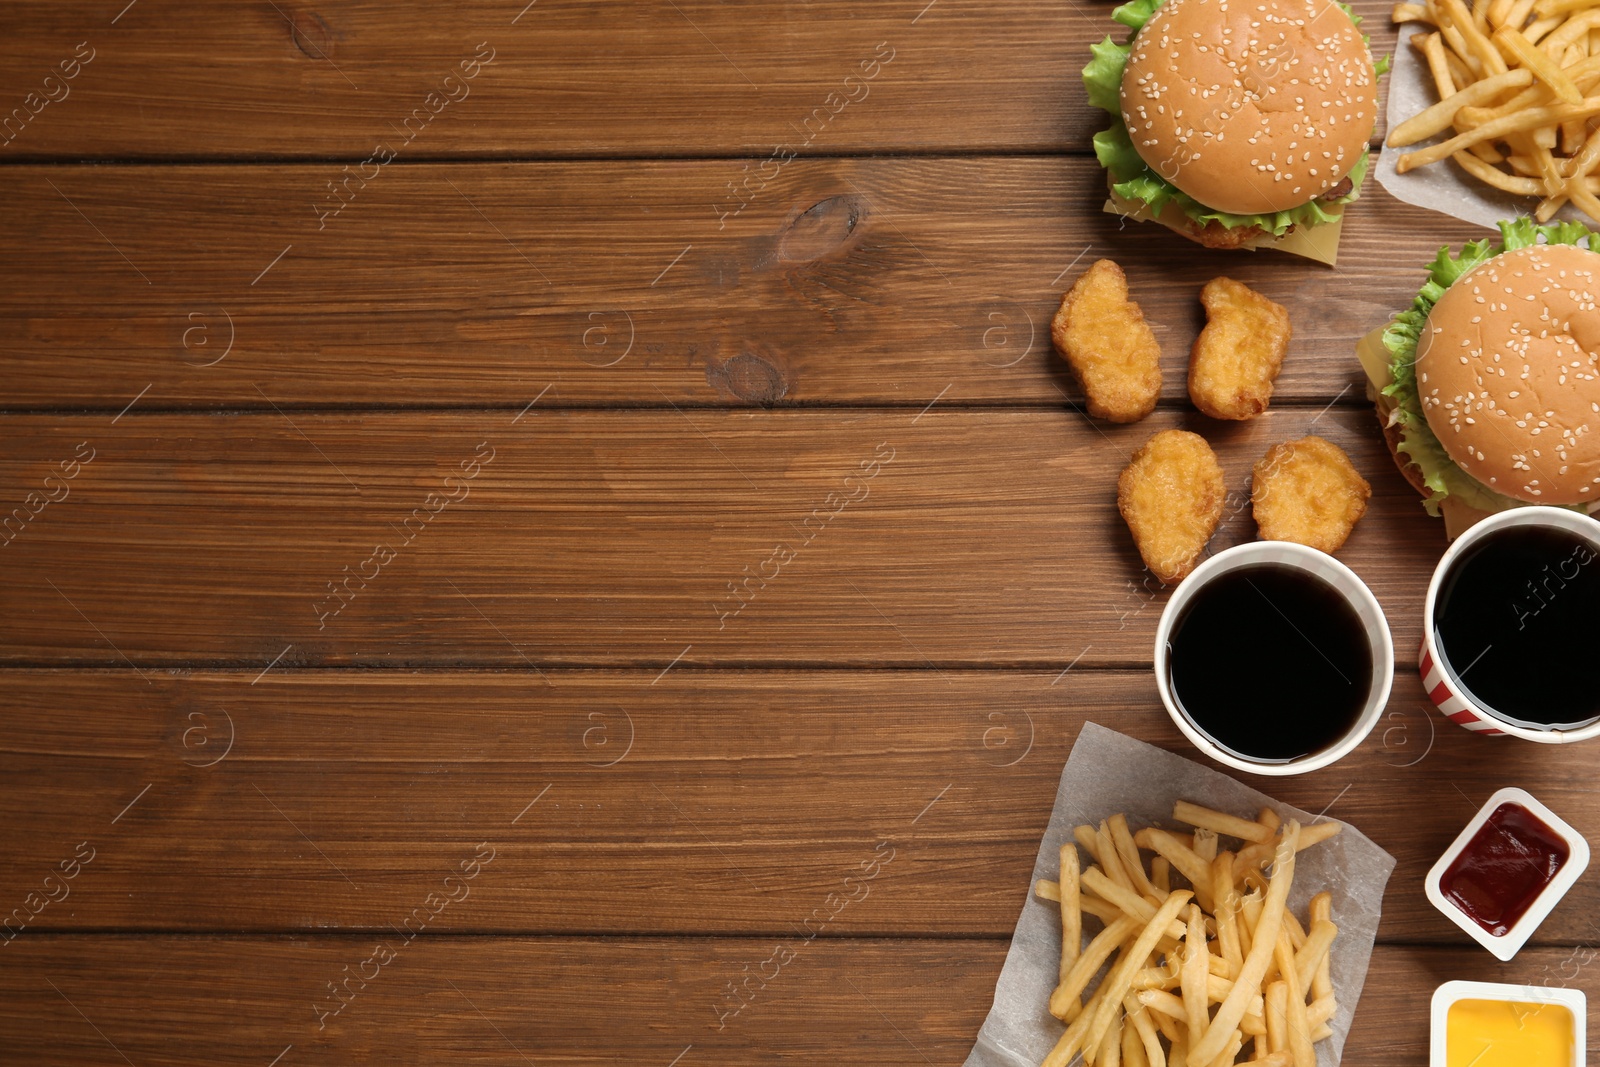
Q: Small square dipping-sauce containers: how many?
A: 2